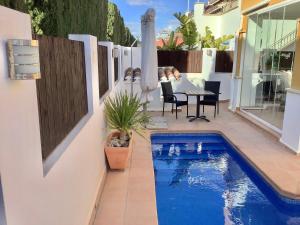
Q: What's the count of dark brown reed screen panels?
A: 5